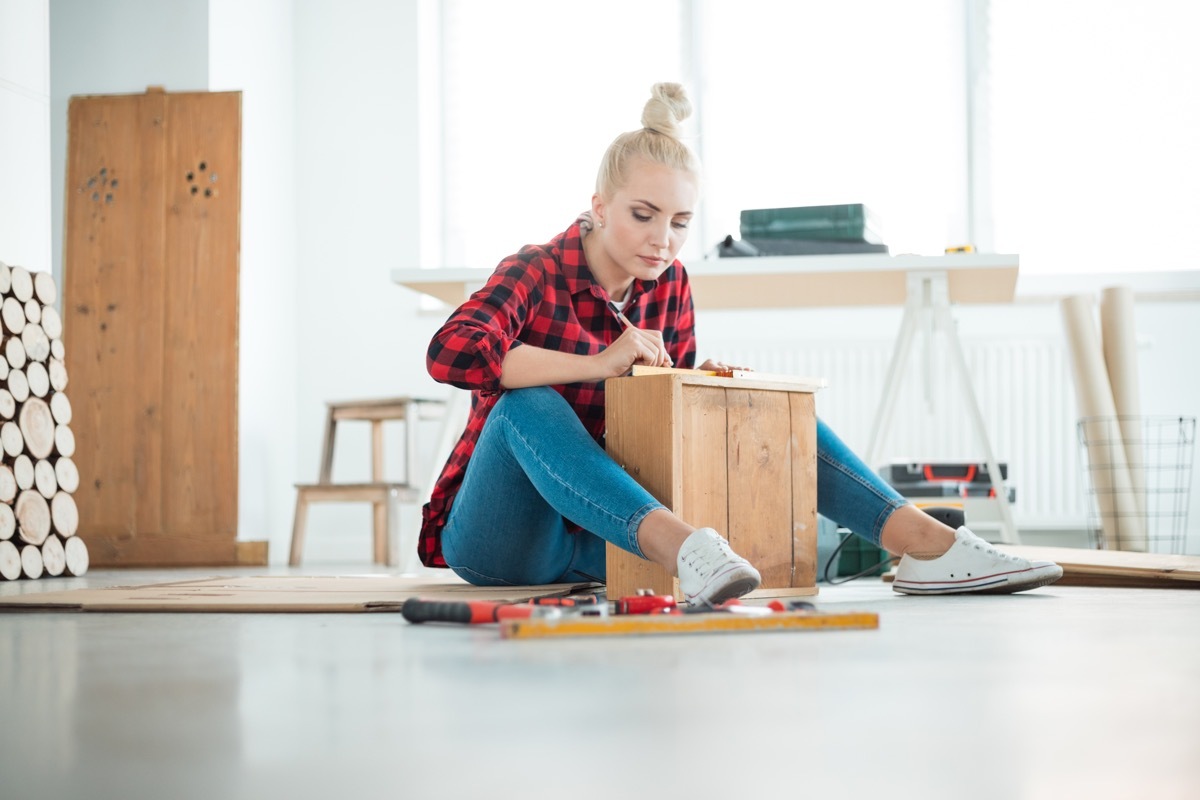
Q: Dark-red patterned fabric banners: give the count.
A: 0